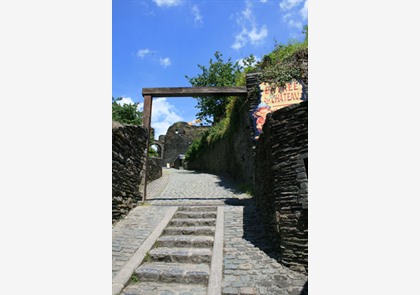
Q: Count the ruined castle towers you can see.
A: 1